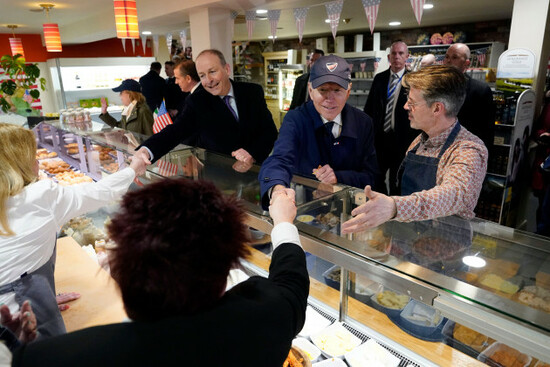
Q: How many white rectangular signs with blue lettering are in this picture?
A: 0